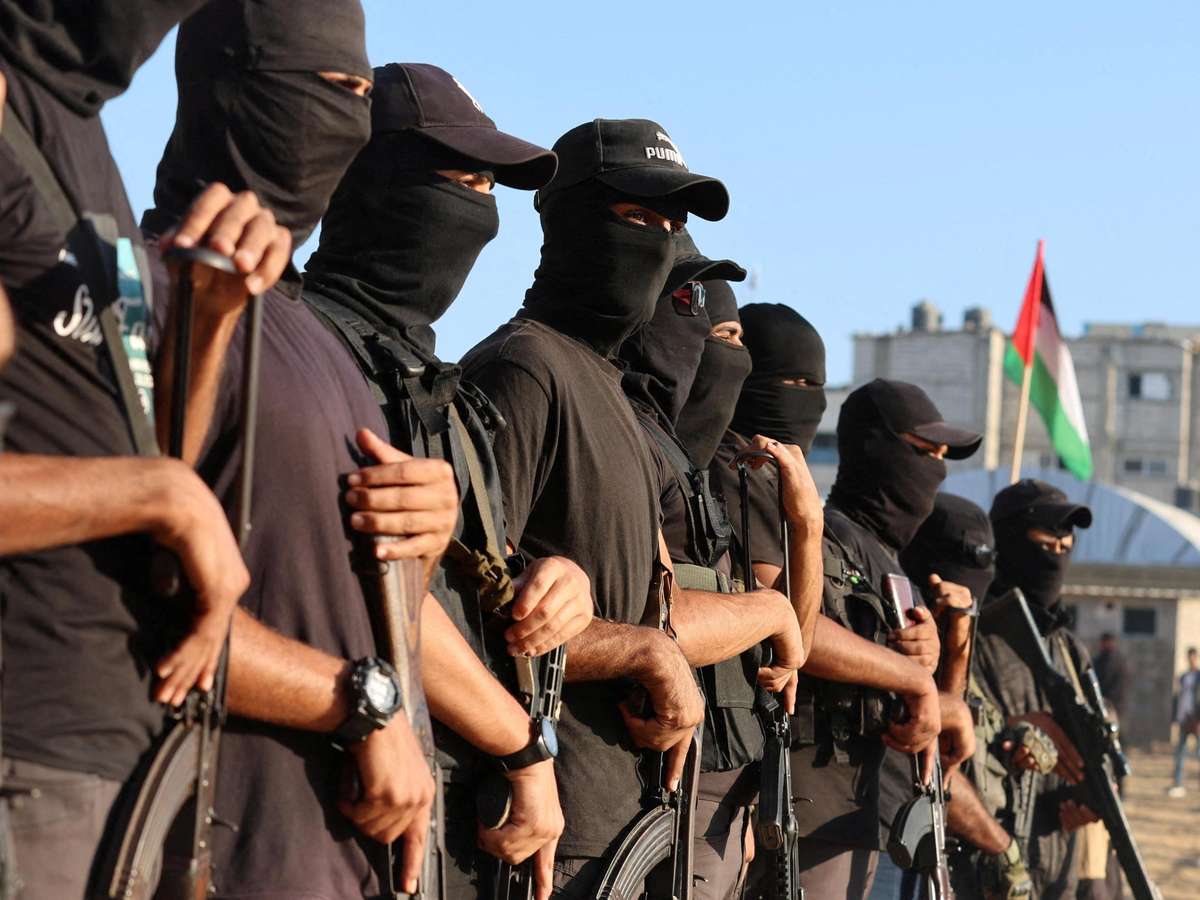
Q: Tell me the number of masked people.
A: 10